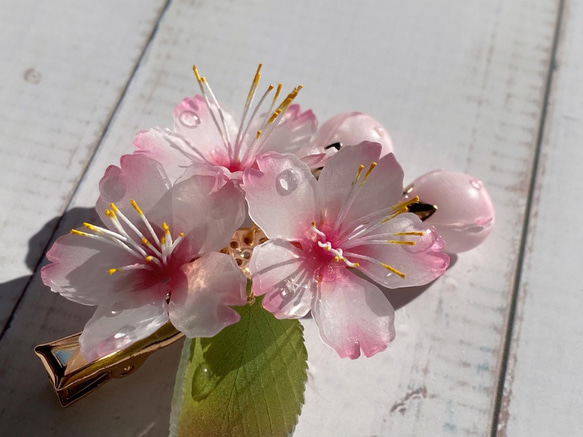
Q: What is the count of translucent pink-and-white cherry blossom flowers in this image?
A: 3